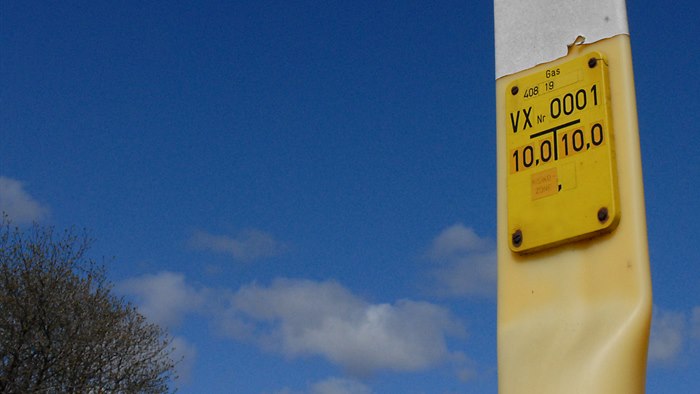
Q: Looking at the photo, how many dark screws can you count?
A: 4